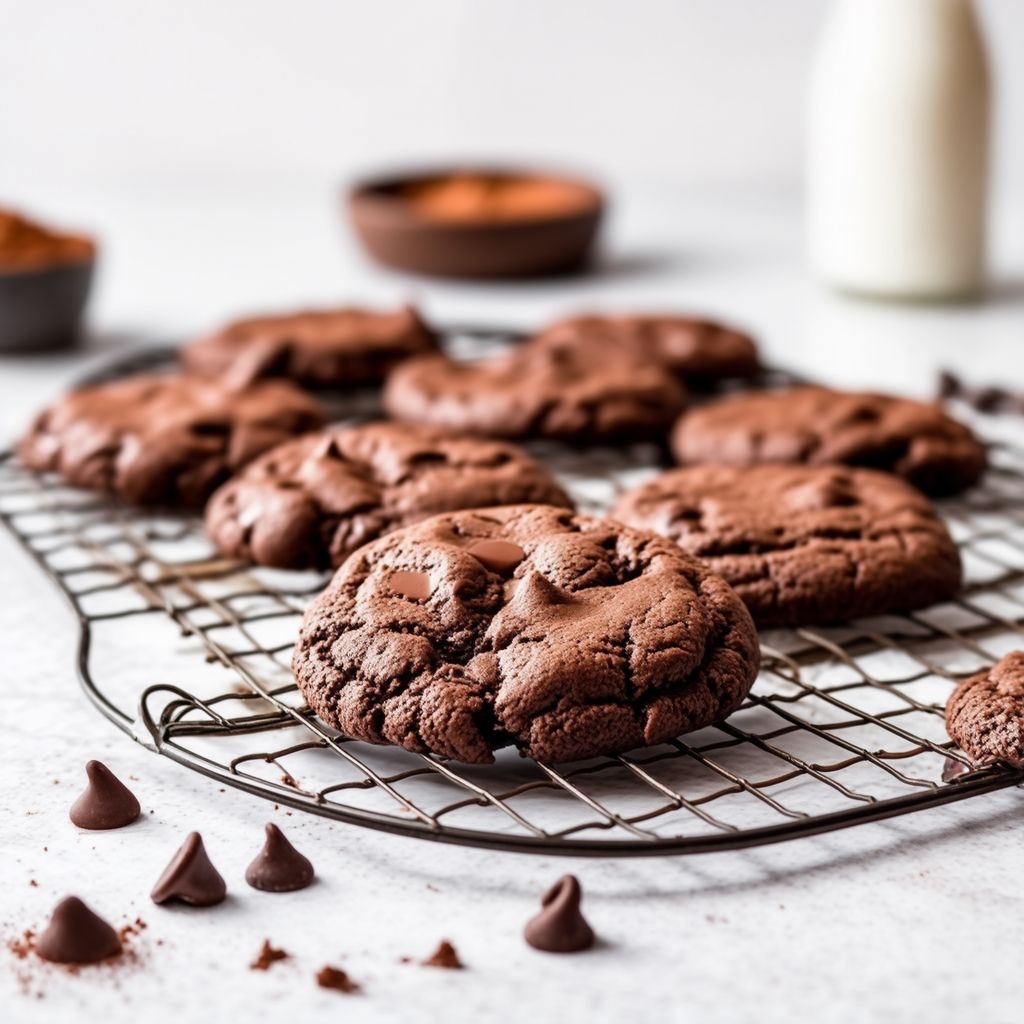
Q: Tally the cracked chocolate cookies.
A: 9